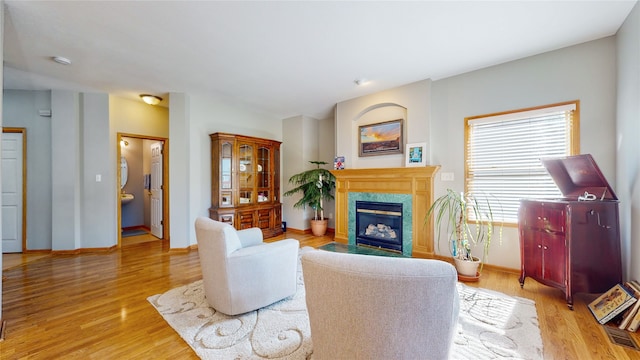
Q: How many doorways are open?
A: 1